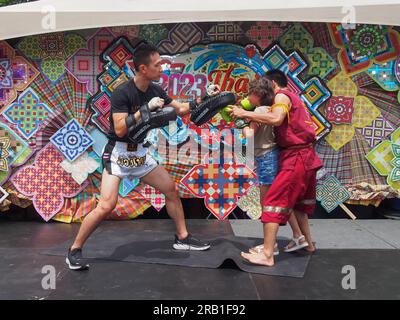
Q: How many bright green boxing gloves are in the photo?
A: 2